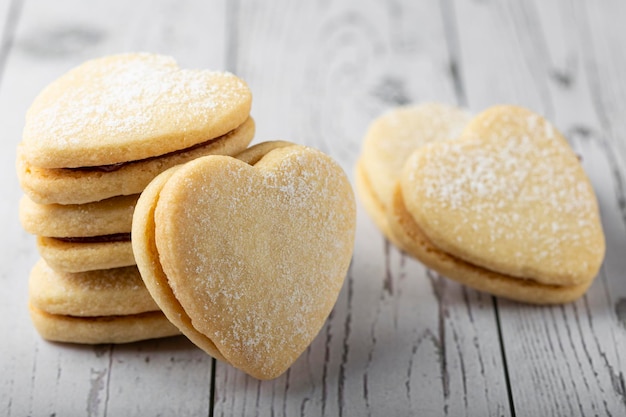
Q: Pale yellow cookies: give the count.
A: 6